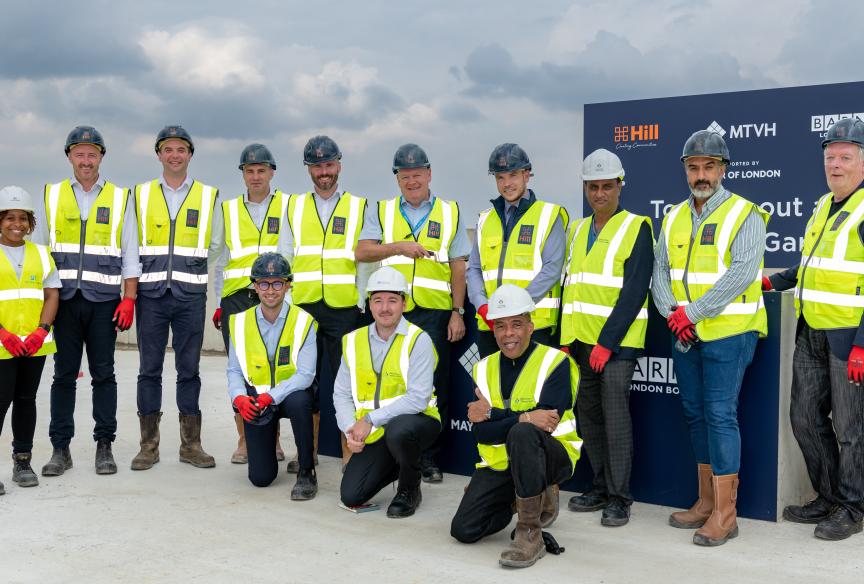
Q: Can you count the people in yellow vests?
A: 13